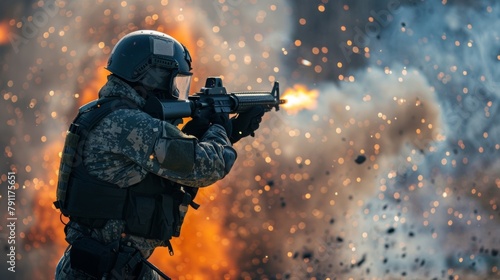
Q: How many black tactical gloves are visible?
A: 2